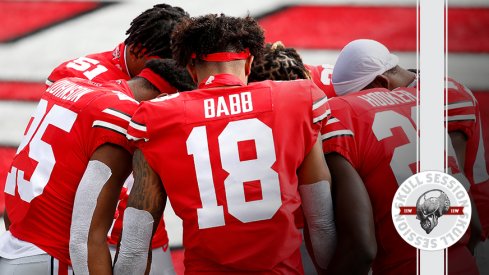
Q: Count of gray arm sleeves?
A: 3